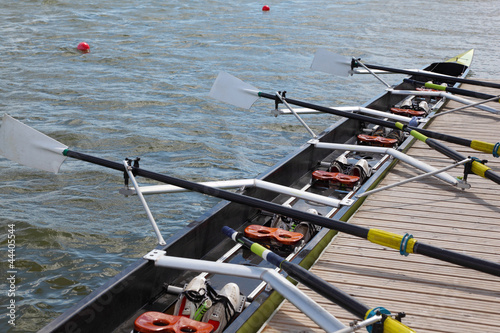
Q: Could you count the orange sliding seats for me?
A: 6